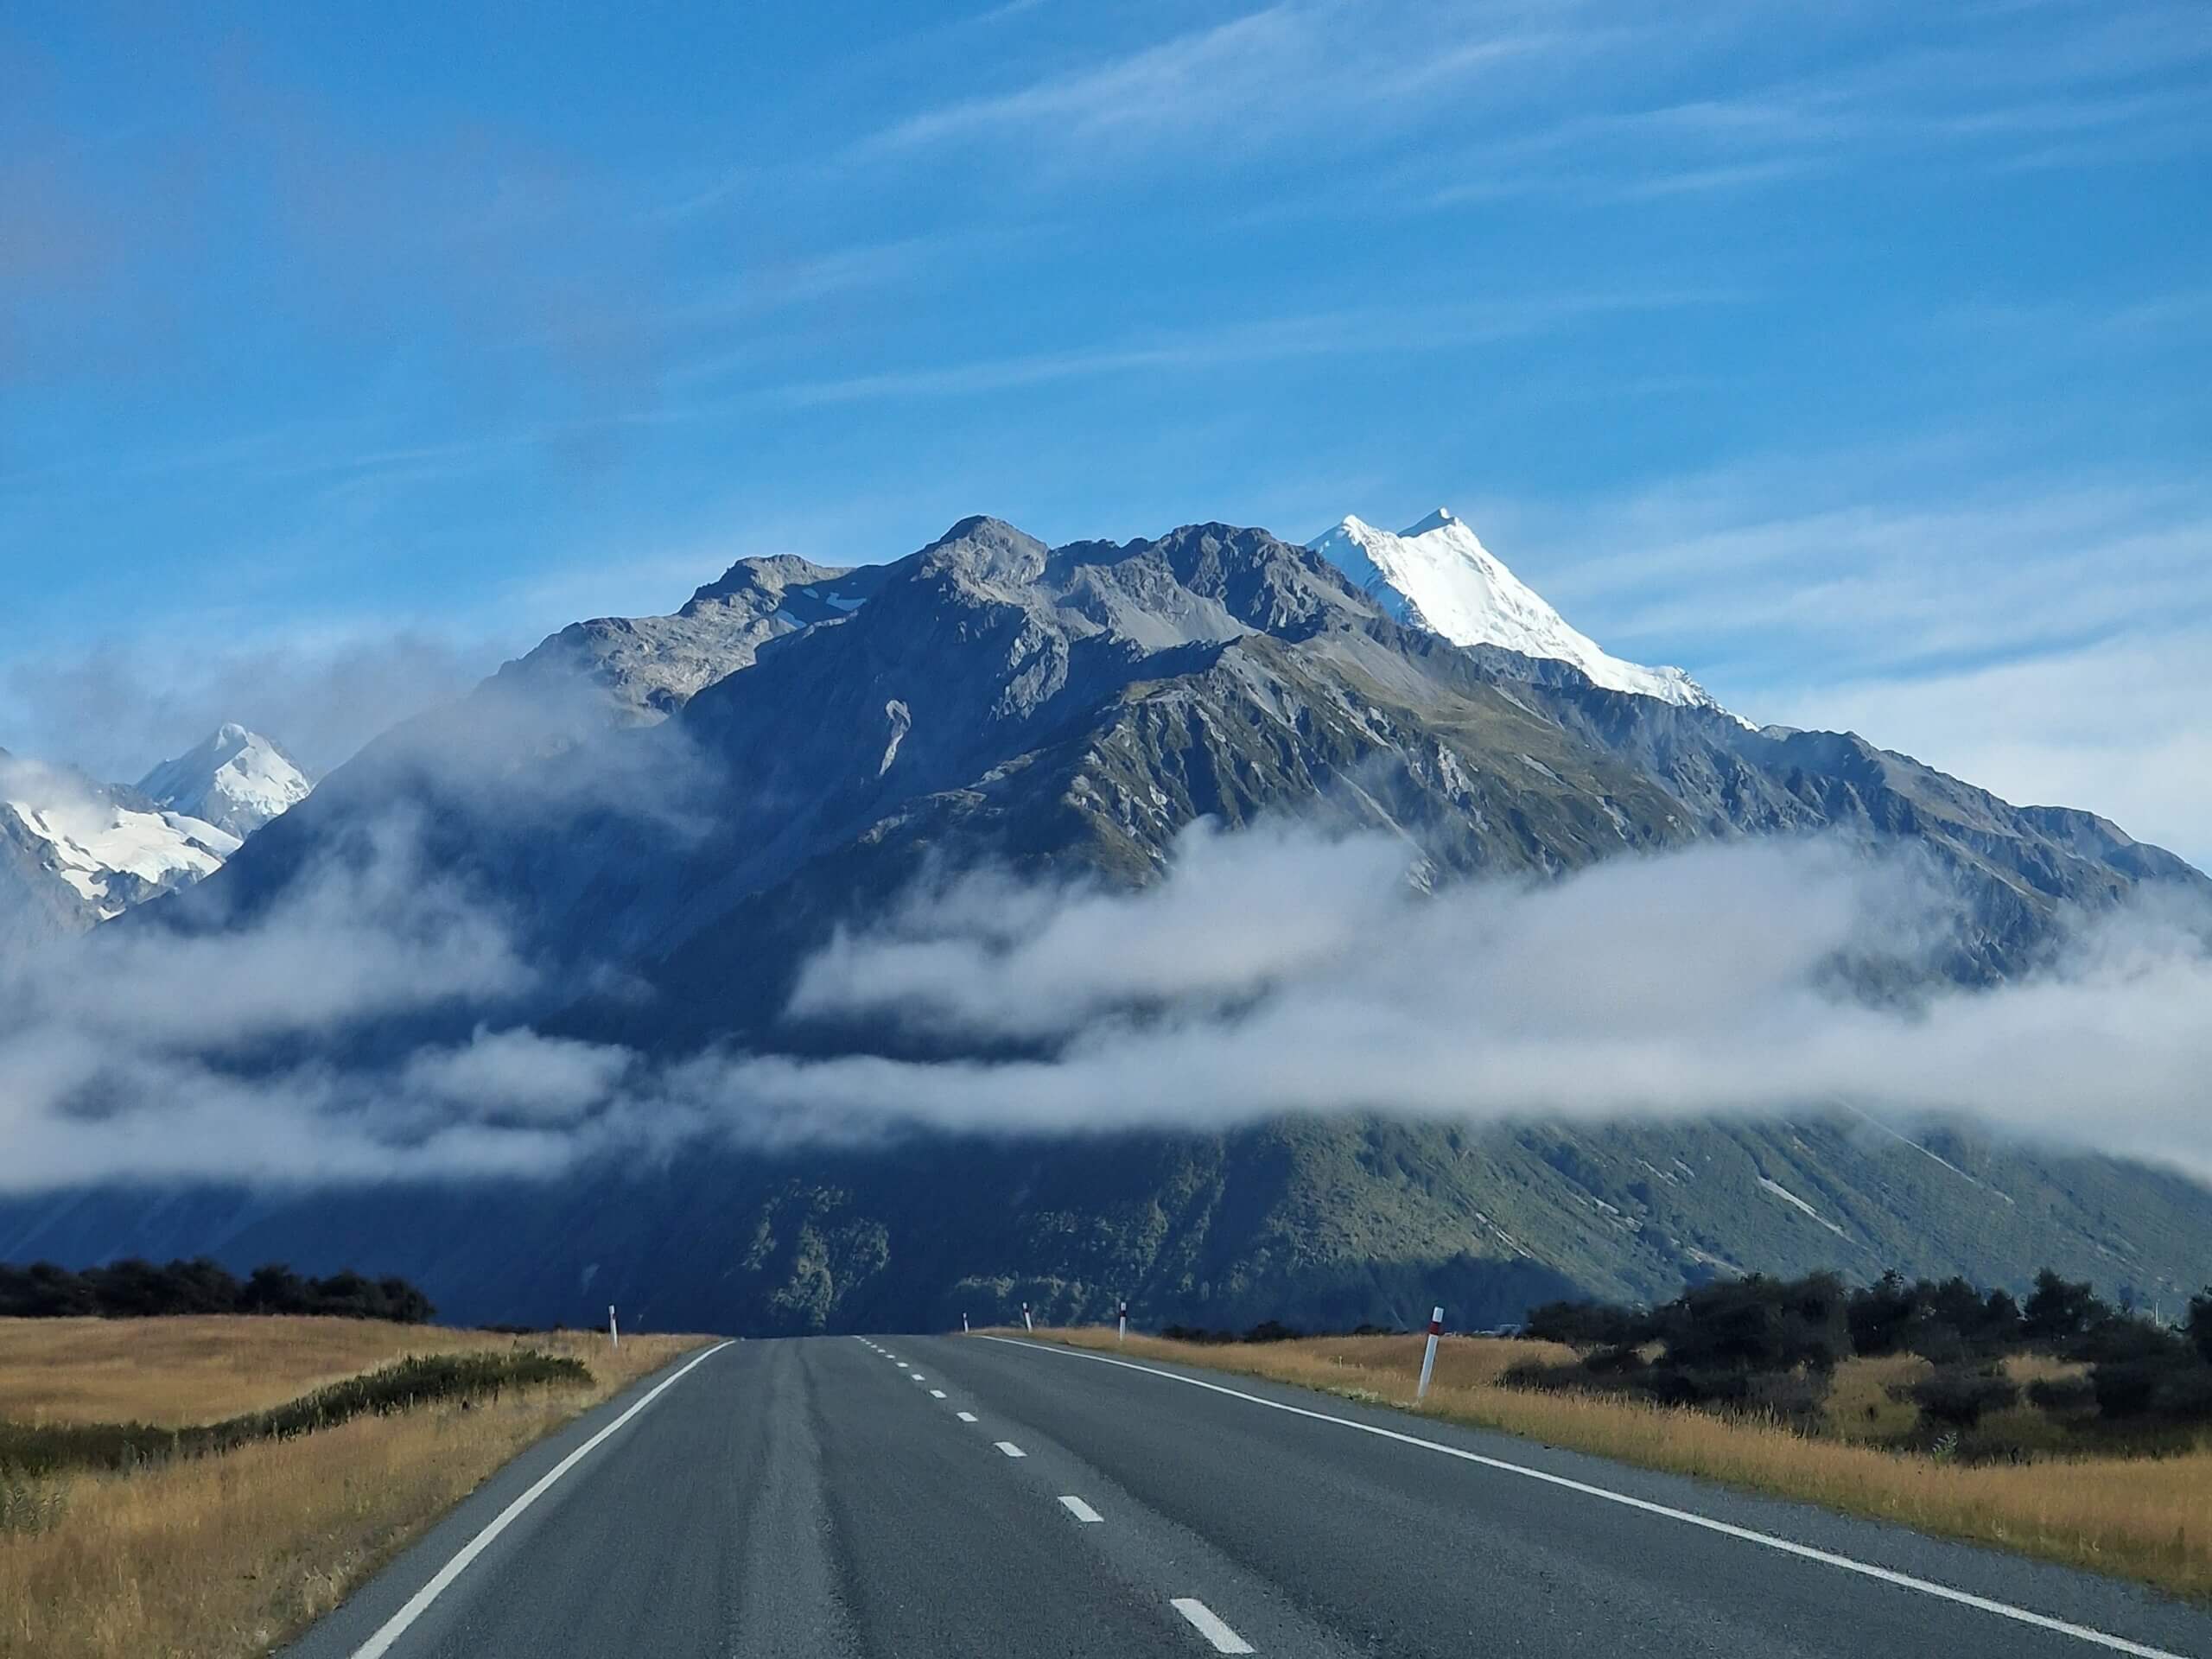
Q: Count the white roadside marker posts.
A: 5